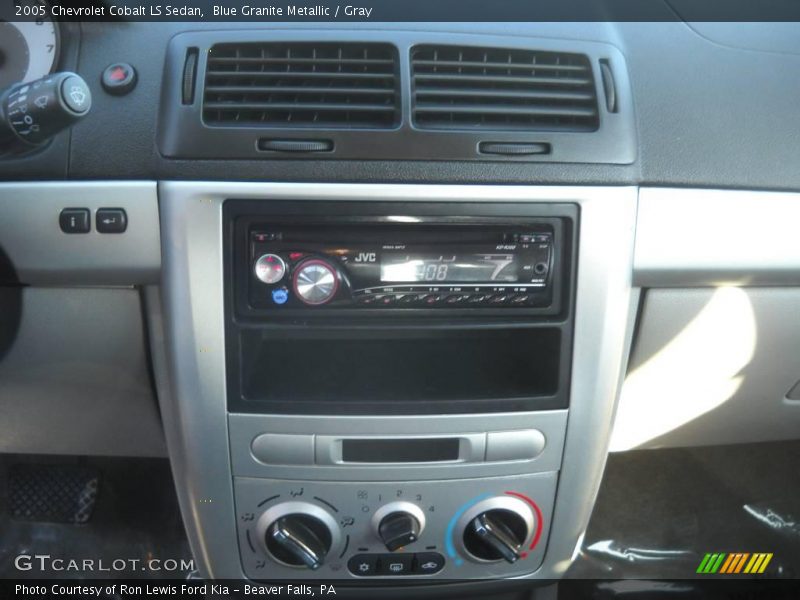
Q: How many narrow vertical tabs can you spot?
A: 2